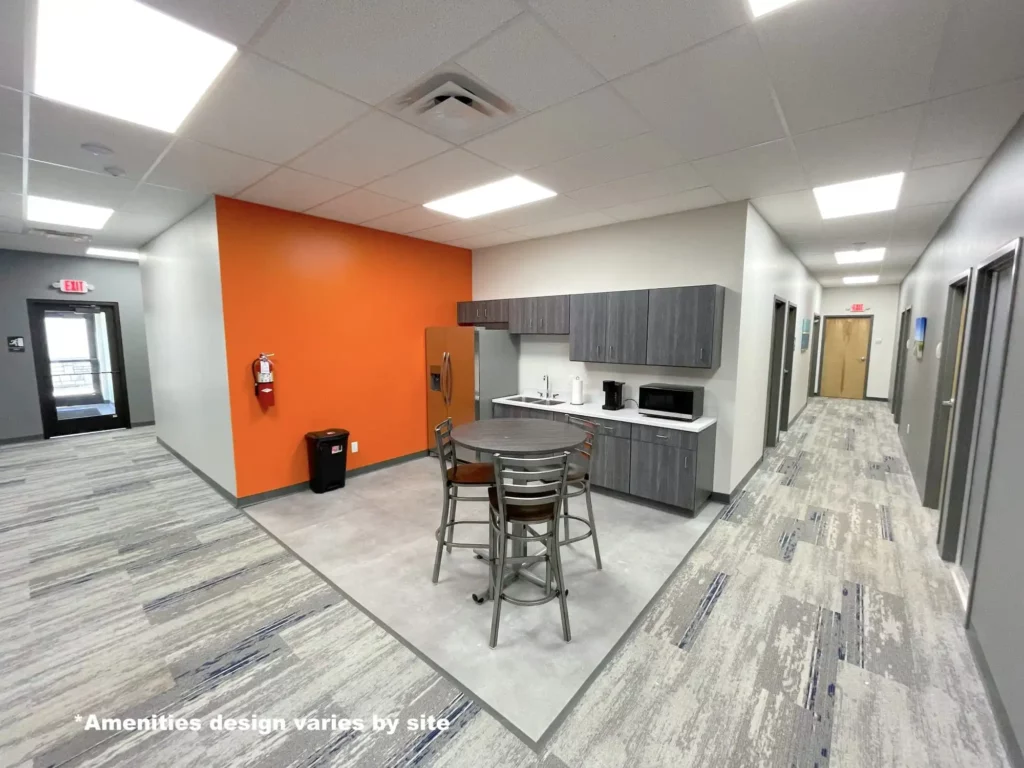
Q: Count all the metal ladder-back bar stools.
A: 3